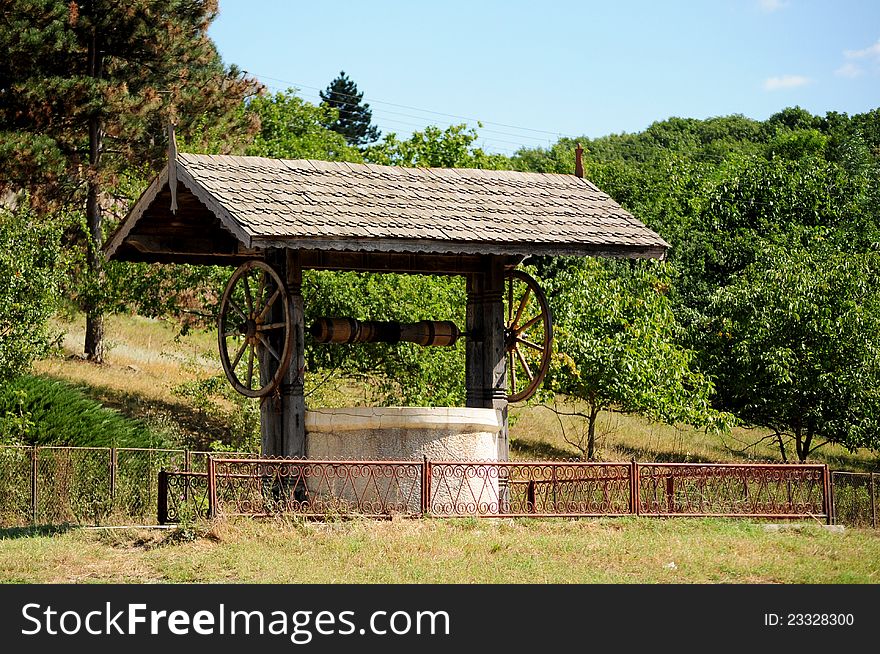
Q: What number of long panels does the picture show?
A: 3